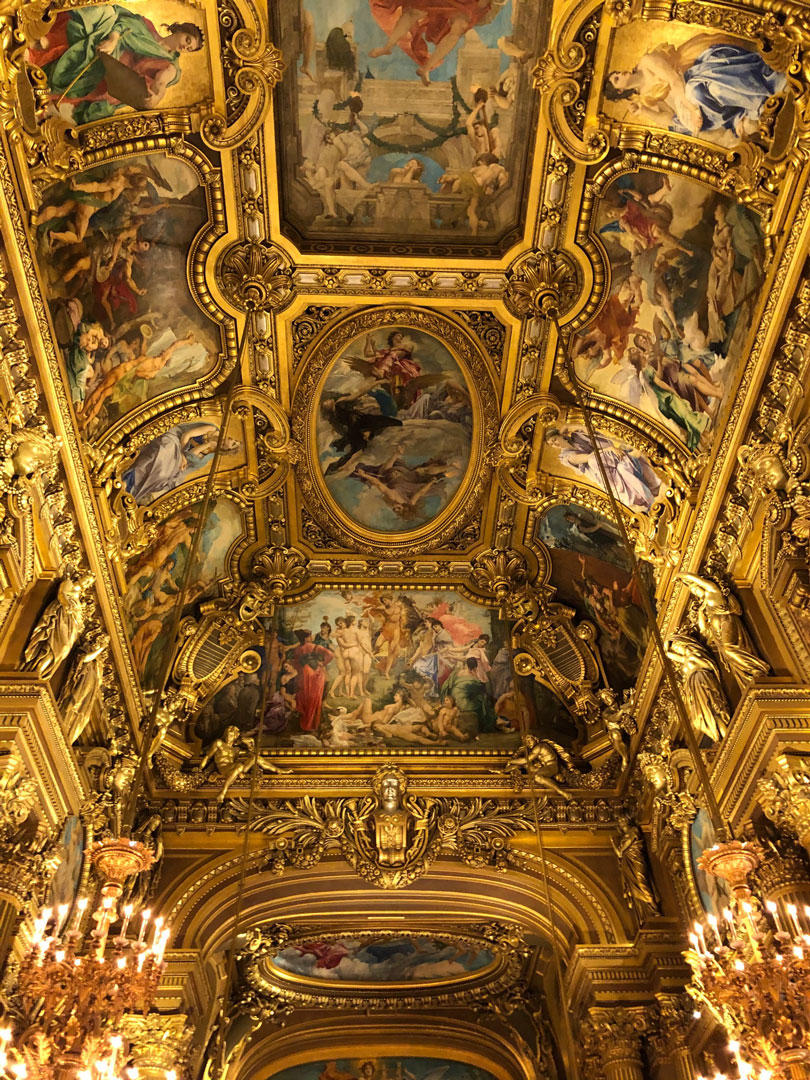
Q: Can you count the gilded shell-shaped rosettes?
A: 4